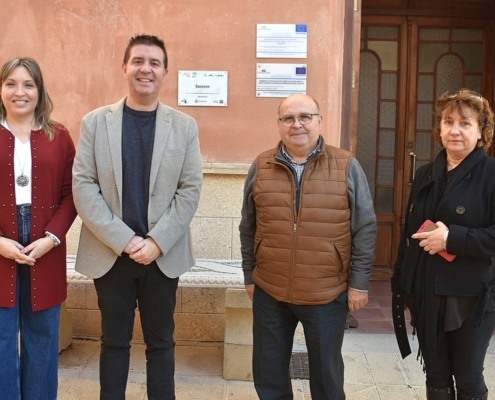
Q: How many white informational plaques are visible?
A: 3